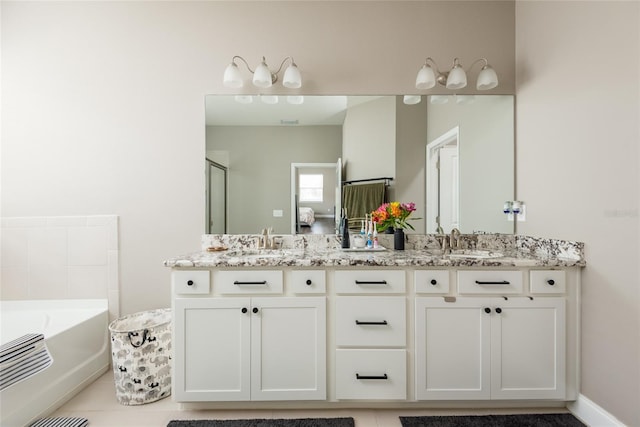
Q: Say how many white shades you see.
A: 6